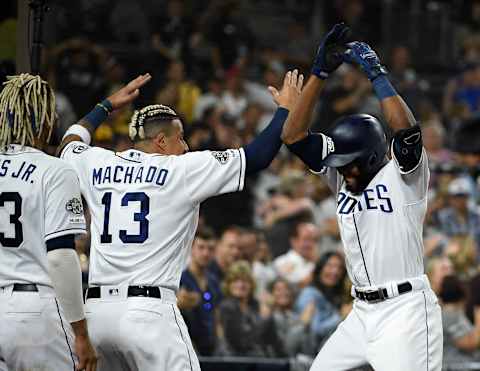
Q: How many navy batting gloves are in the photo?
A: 2